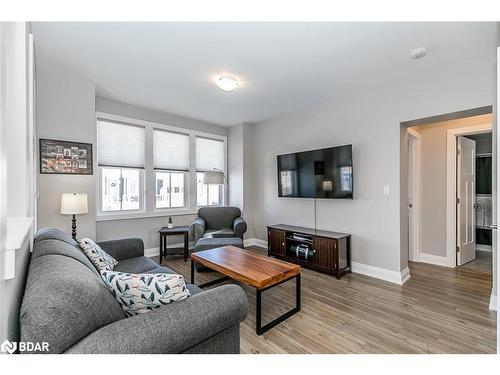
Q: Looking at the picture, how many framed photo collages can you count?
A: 1